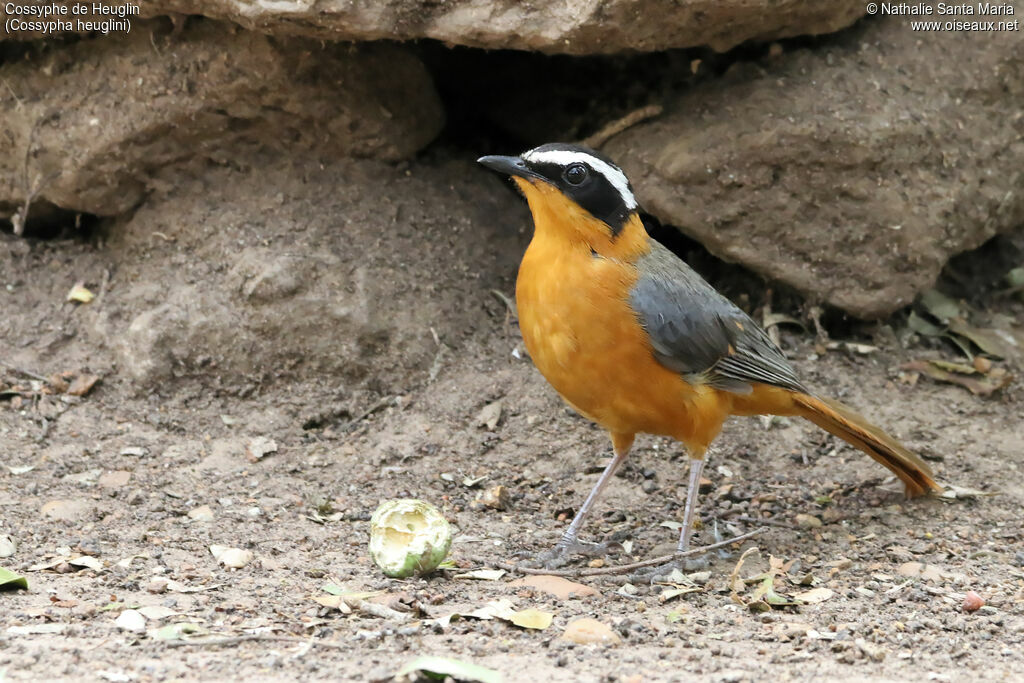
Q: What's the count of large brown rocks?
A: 3